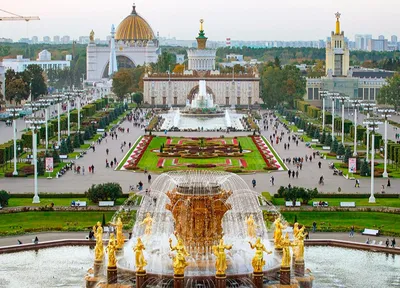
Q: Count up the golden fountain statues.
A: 13